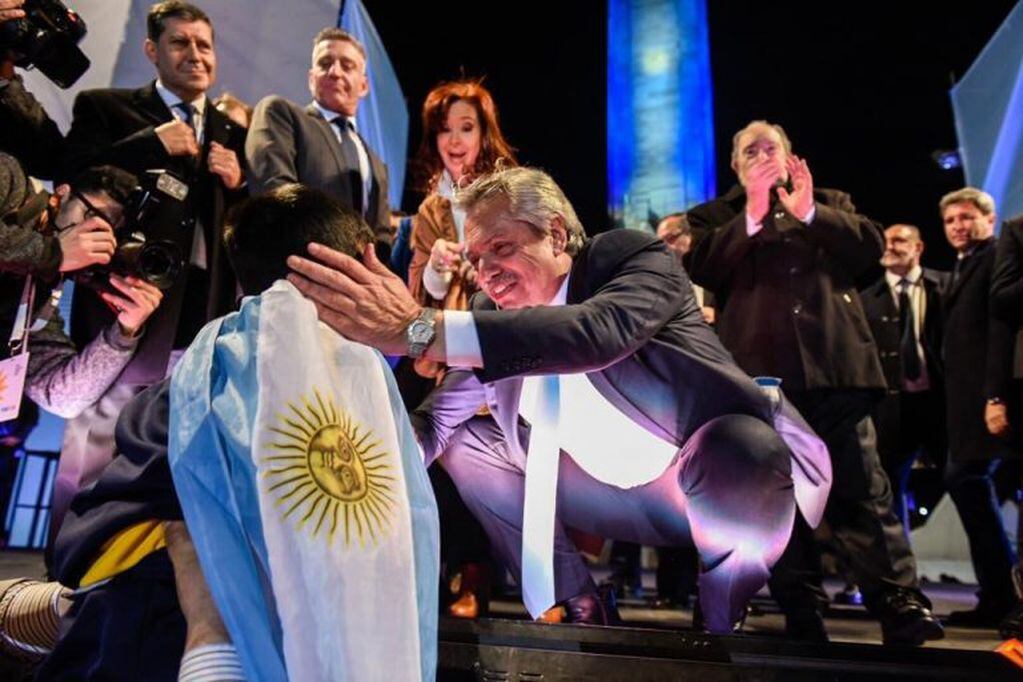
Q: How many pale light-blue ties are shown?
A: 1